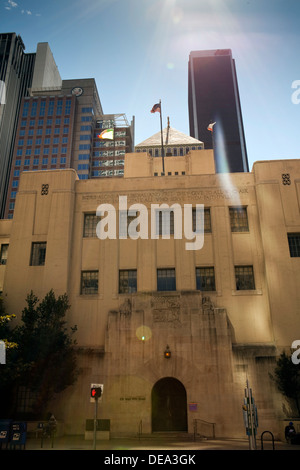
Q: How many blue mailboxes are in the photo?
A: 2